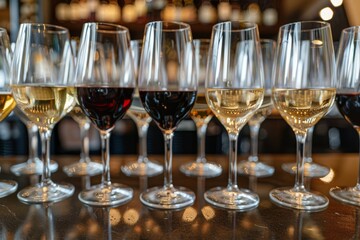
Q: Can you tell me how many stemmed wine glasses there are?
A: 13